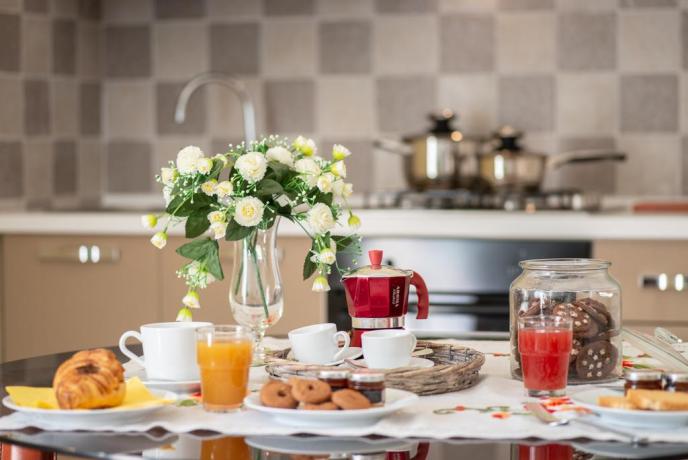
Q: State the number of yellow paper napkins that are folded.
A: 1